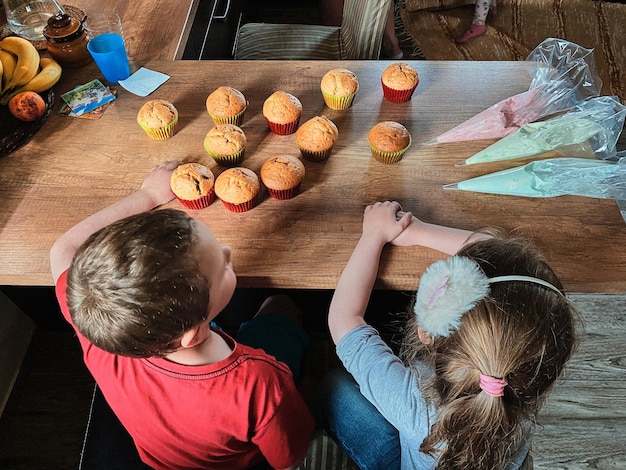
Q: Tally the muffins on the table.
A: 11